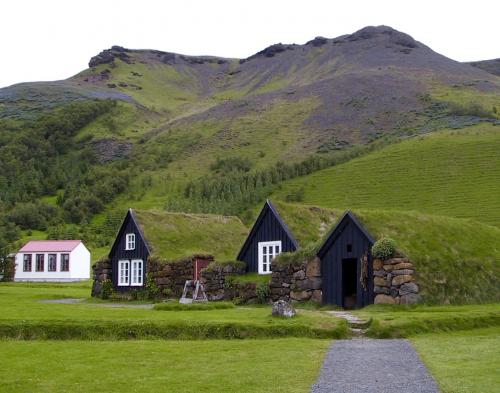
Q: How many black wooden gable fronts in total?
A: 3